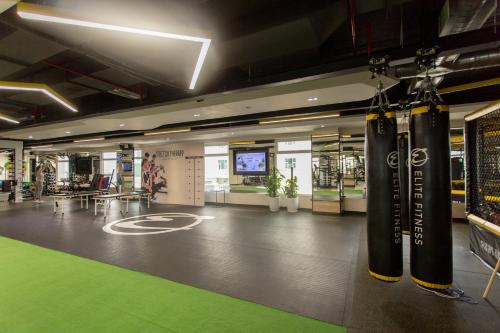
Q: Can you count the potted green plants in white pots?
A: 2